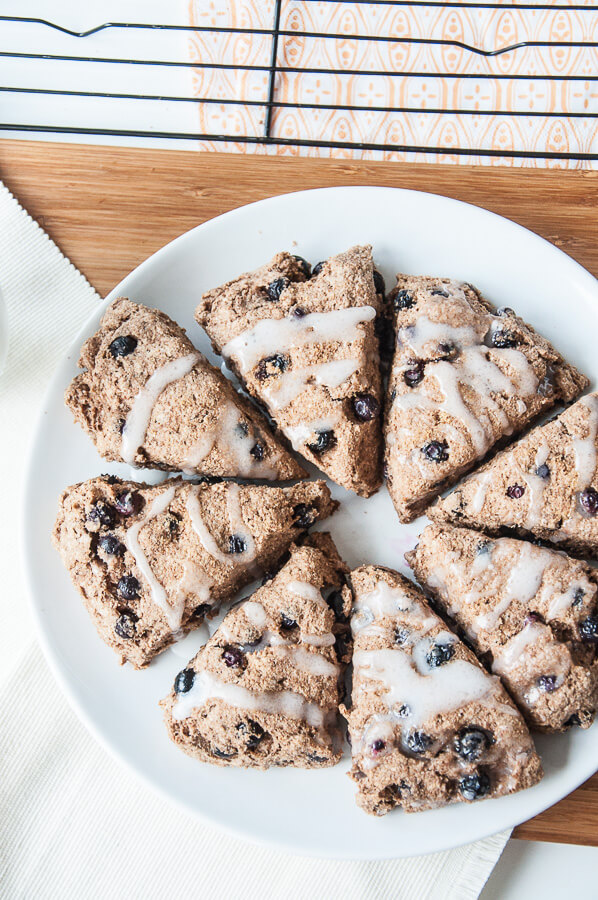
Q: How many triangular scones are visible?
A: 8